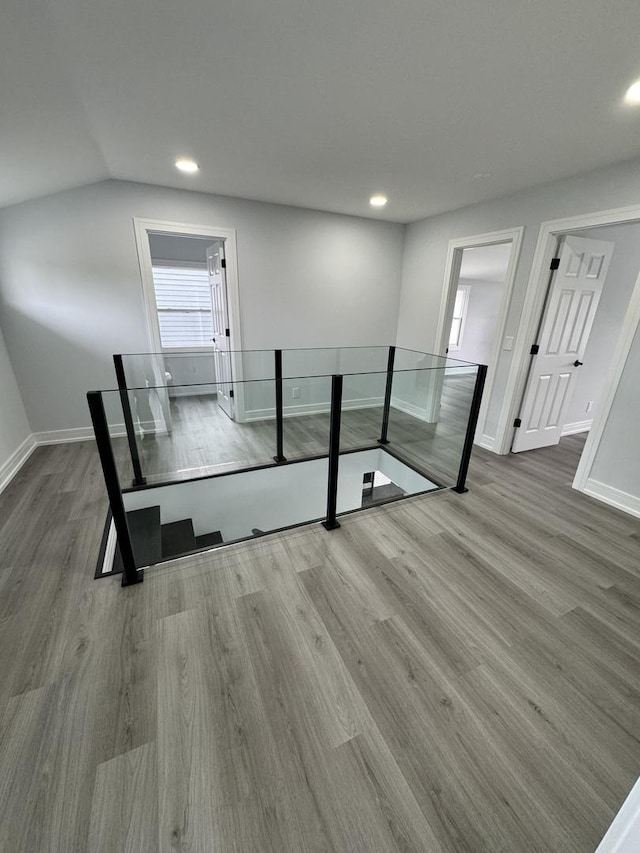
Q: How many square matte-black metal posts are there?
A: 6